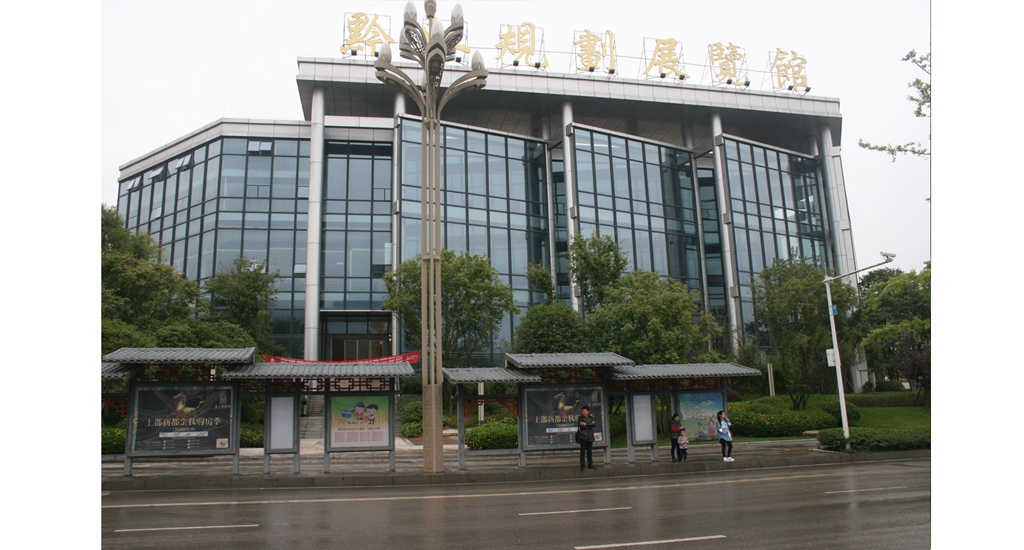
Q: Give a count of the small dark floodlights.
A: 13